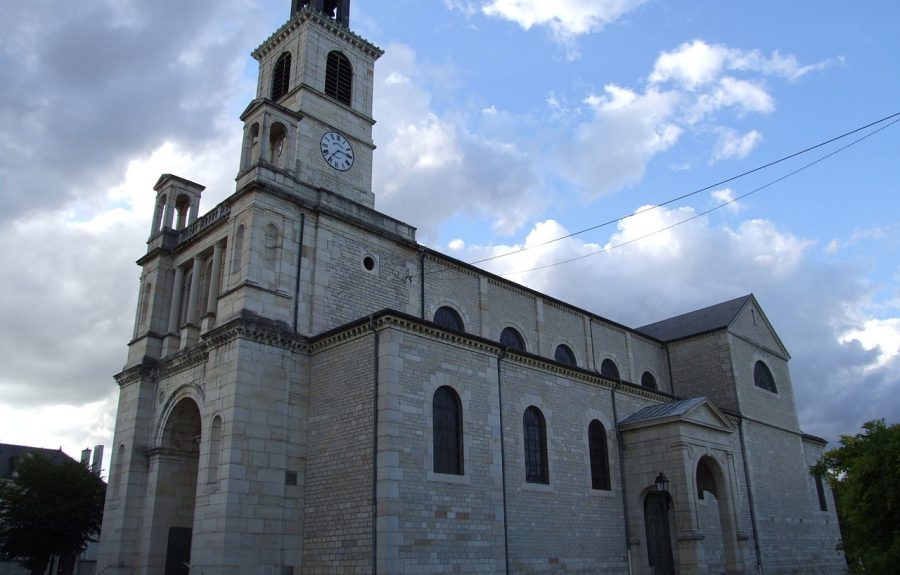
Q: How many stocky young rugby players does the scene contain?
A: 0